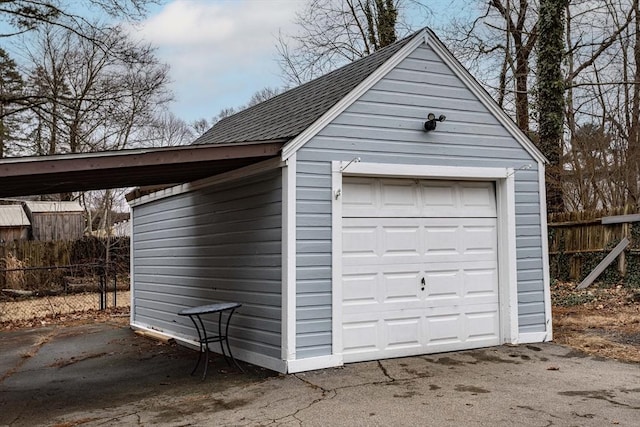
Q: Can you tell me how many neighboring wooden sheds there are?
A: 2